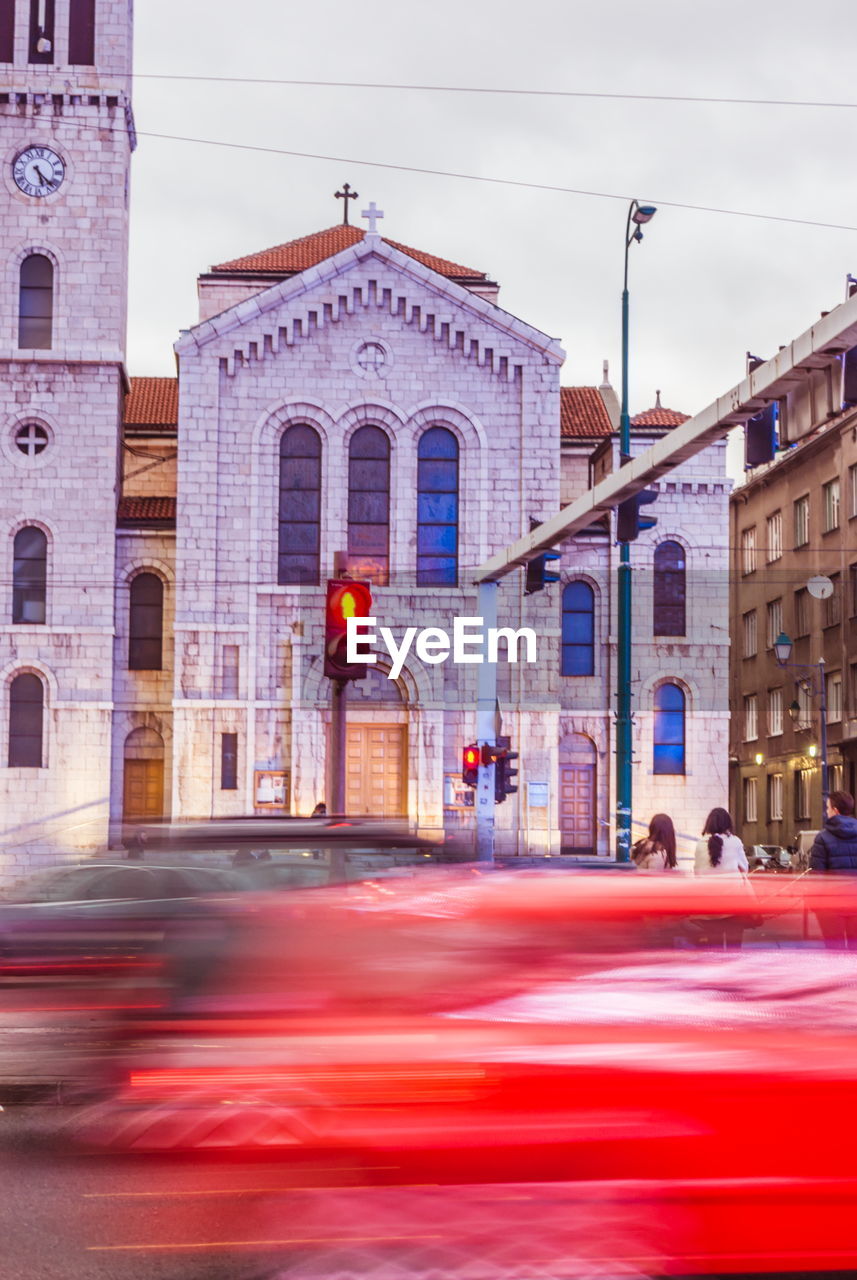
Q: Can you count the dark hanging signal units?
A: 4